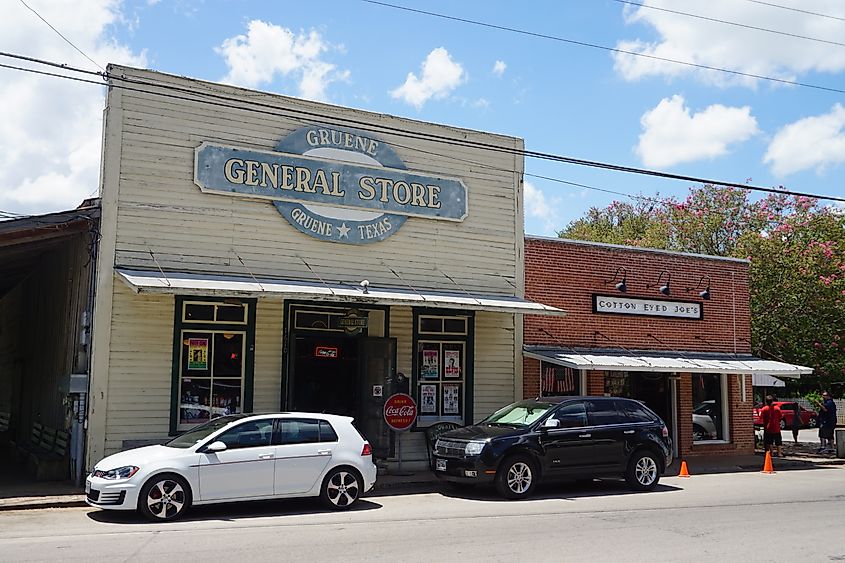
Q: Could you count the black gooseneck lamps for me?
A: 3